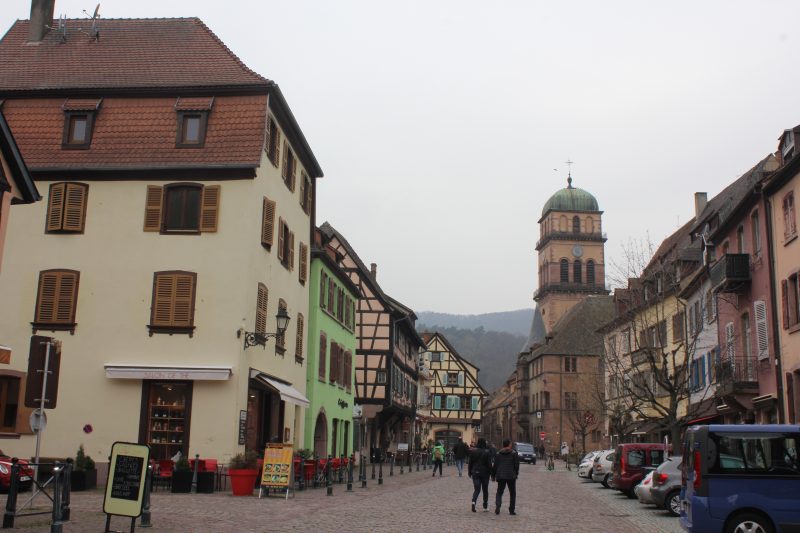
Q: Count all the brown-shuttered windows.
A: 13